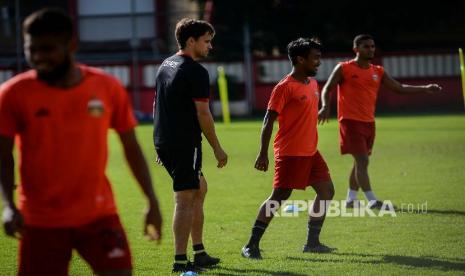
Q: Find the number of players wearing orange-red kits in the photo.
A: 3